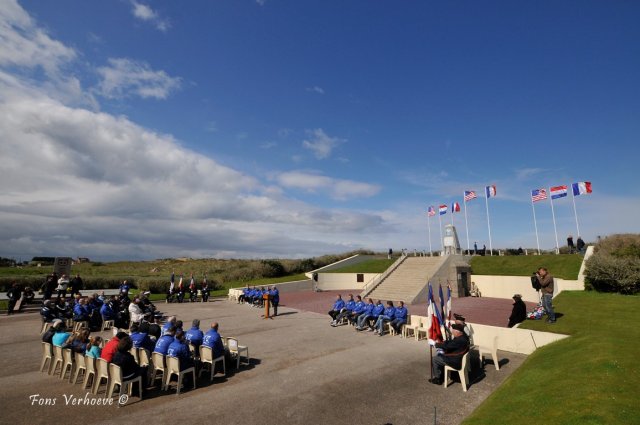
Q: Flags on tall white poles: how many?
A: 8